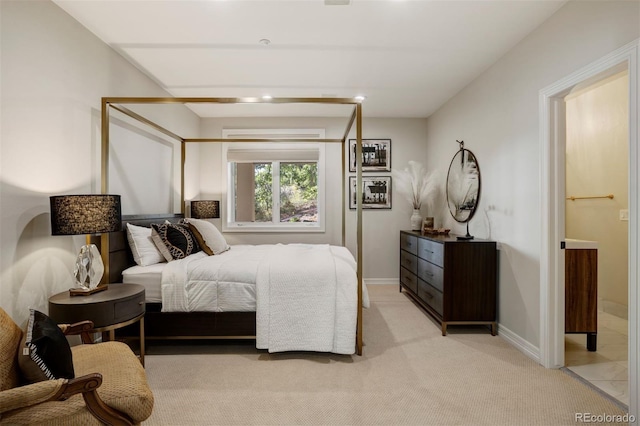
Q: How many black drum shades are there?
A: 2